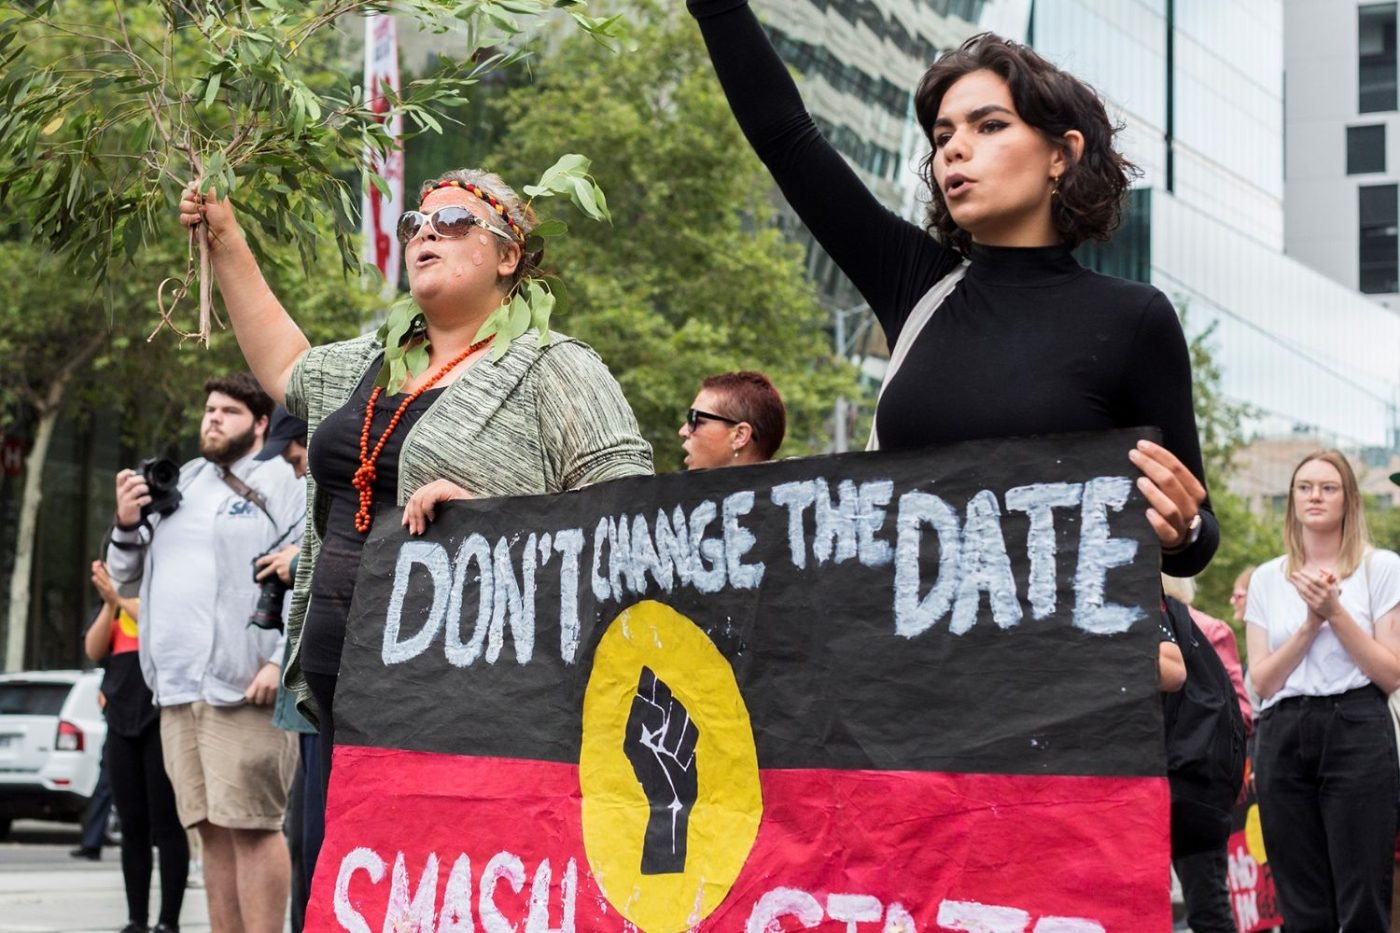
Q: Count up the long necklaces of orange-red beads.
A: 1